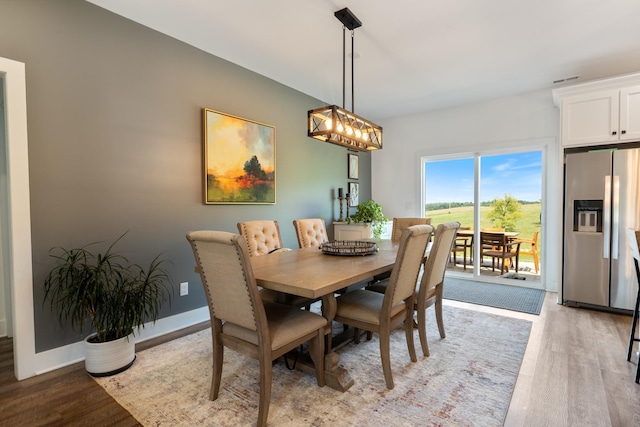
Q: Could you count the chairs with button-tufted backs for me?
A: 3